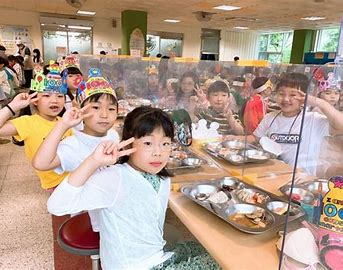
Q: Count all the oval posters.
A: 1